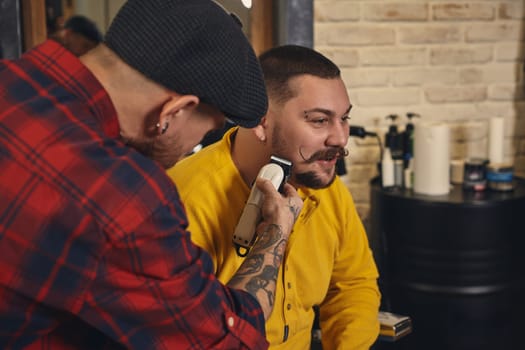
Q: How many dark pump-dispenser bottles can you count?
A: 2